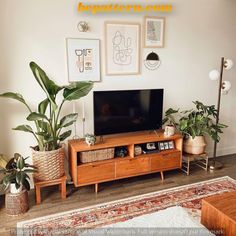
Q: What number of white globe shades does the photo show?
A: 3